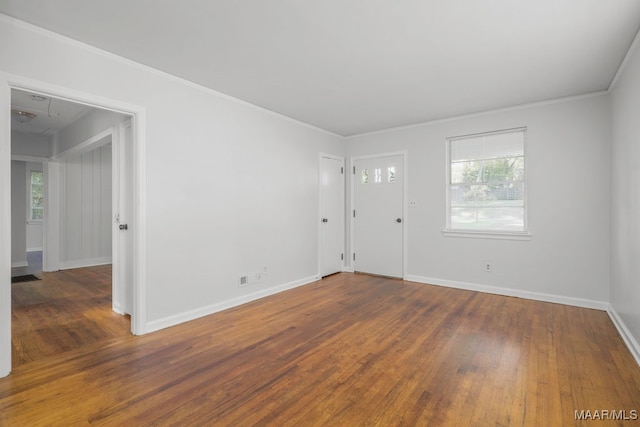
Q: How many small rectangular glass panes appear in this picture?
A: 3